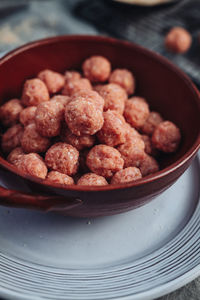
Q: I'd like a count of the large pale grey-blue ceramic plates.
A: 1